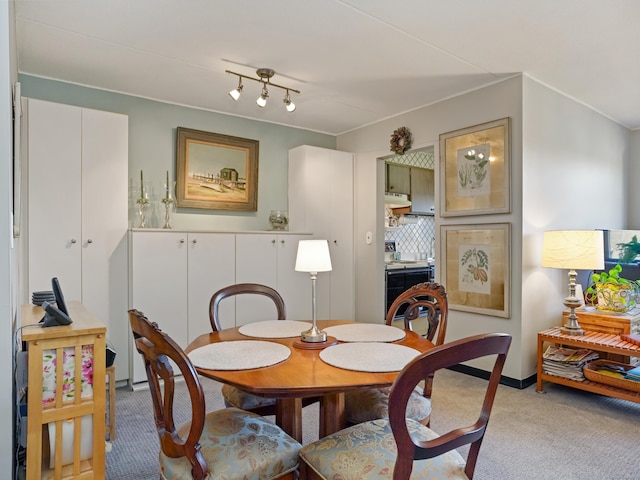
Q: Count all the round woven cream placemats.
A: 4